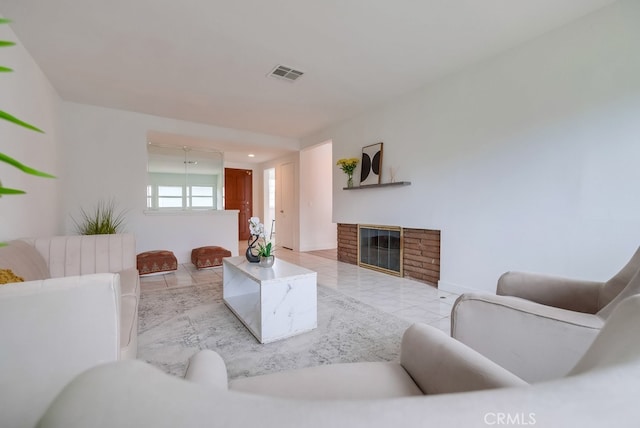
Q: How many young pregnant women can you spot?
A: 0